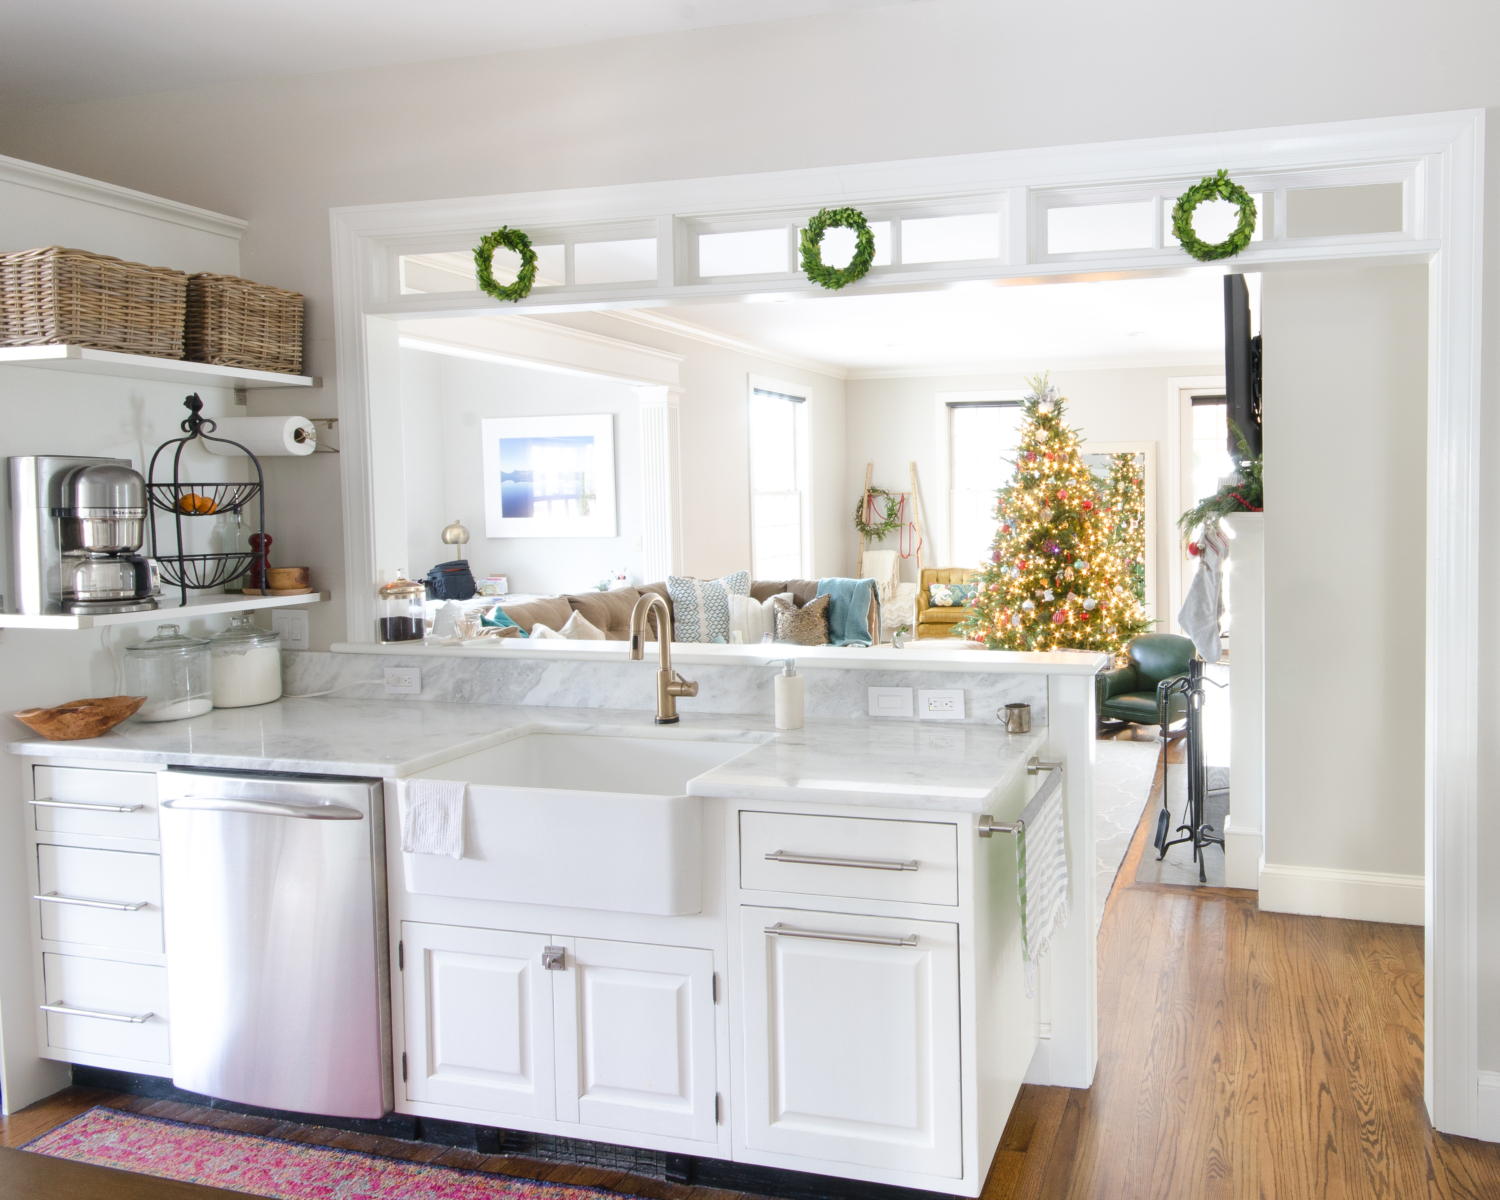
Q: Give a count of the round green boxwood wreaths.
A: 3